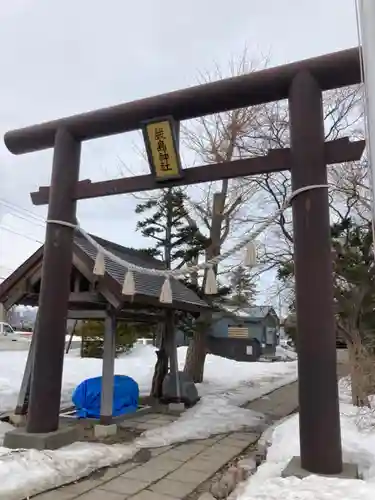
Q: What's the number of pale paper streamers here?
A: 5